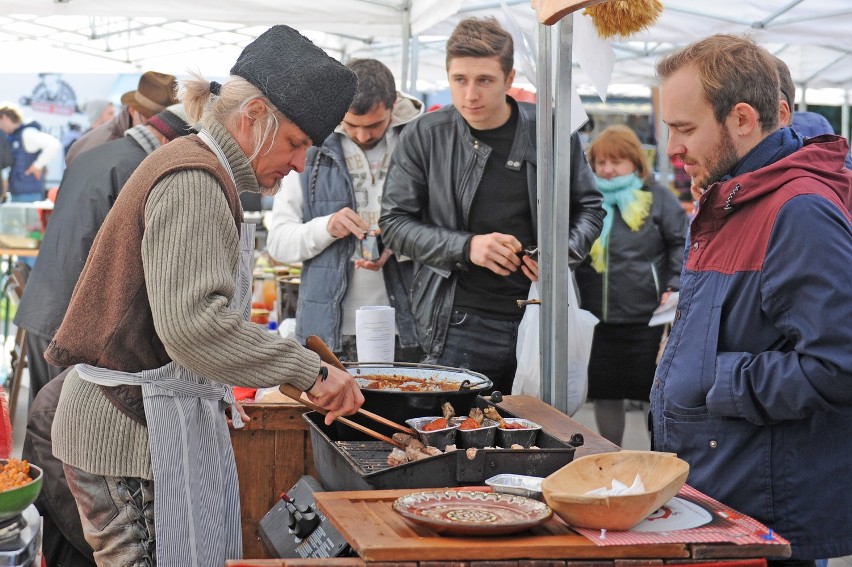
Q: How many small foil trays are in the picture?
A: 4